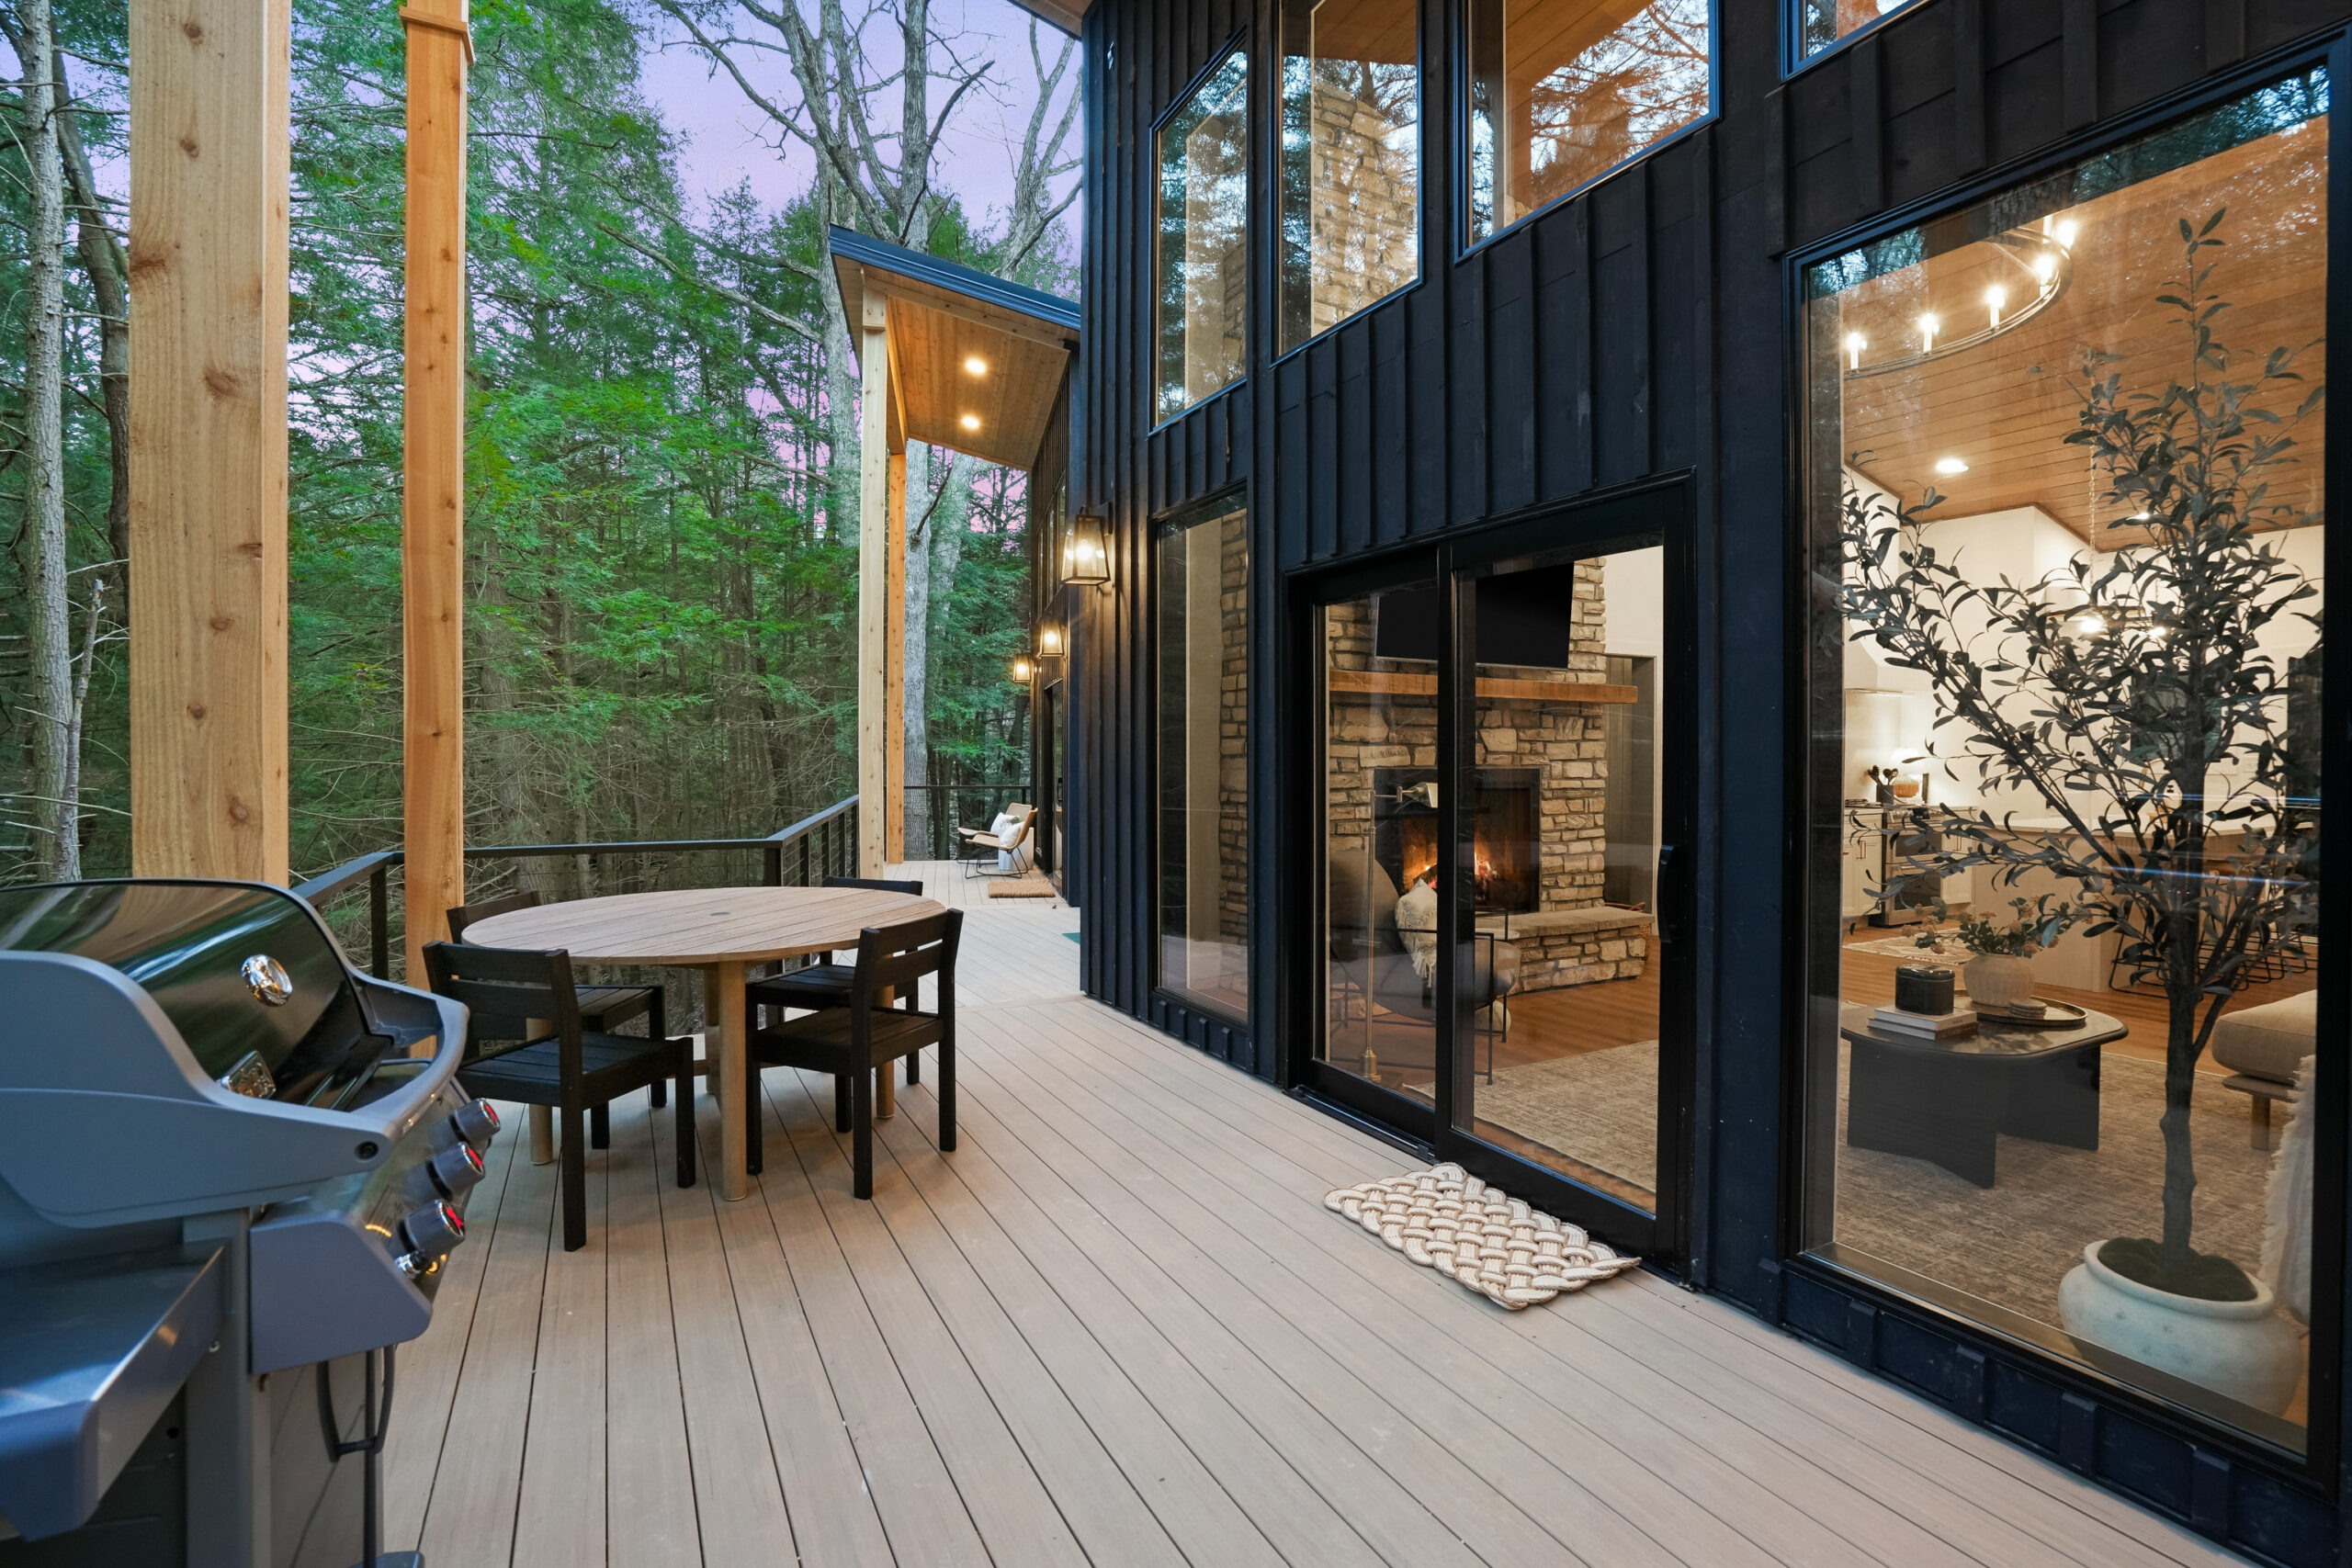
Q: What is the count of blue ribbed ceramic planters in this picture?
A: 0